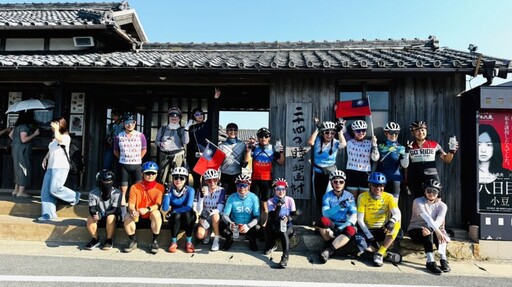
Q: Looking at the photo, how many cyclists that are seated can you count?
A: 9